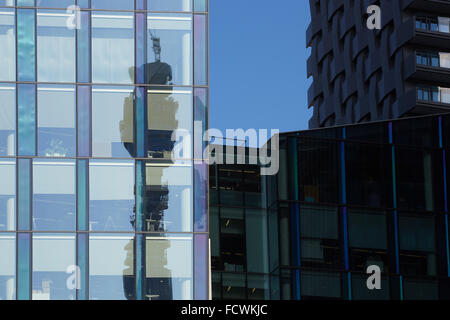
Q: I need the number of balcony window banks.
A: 3